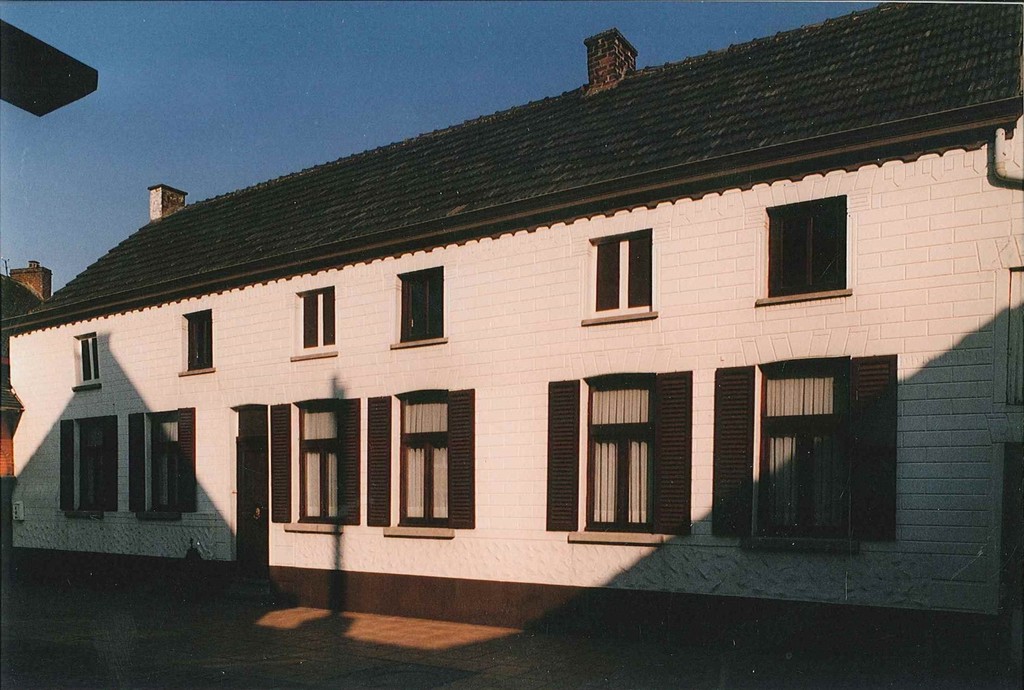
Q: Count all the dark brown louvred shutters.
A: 12